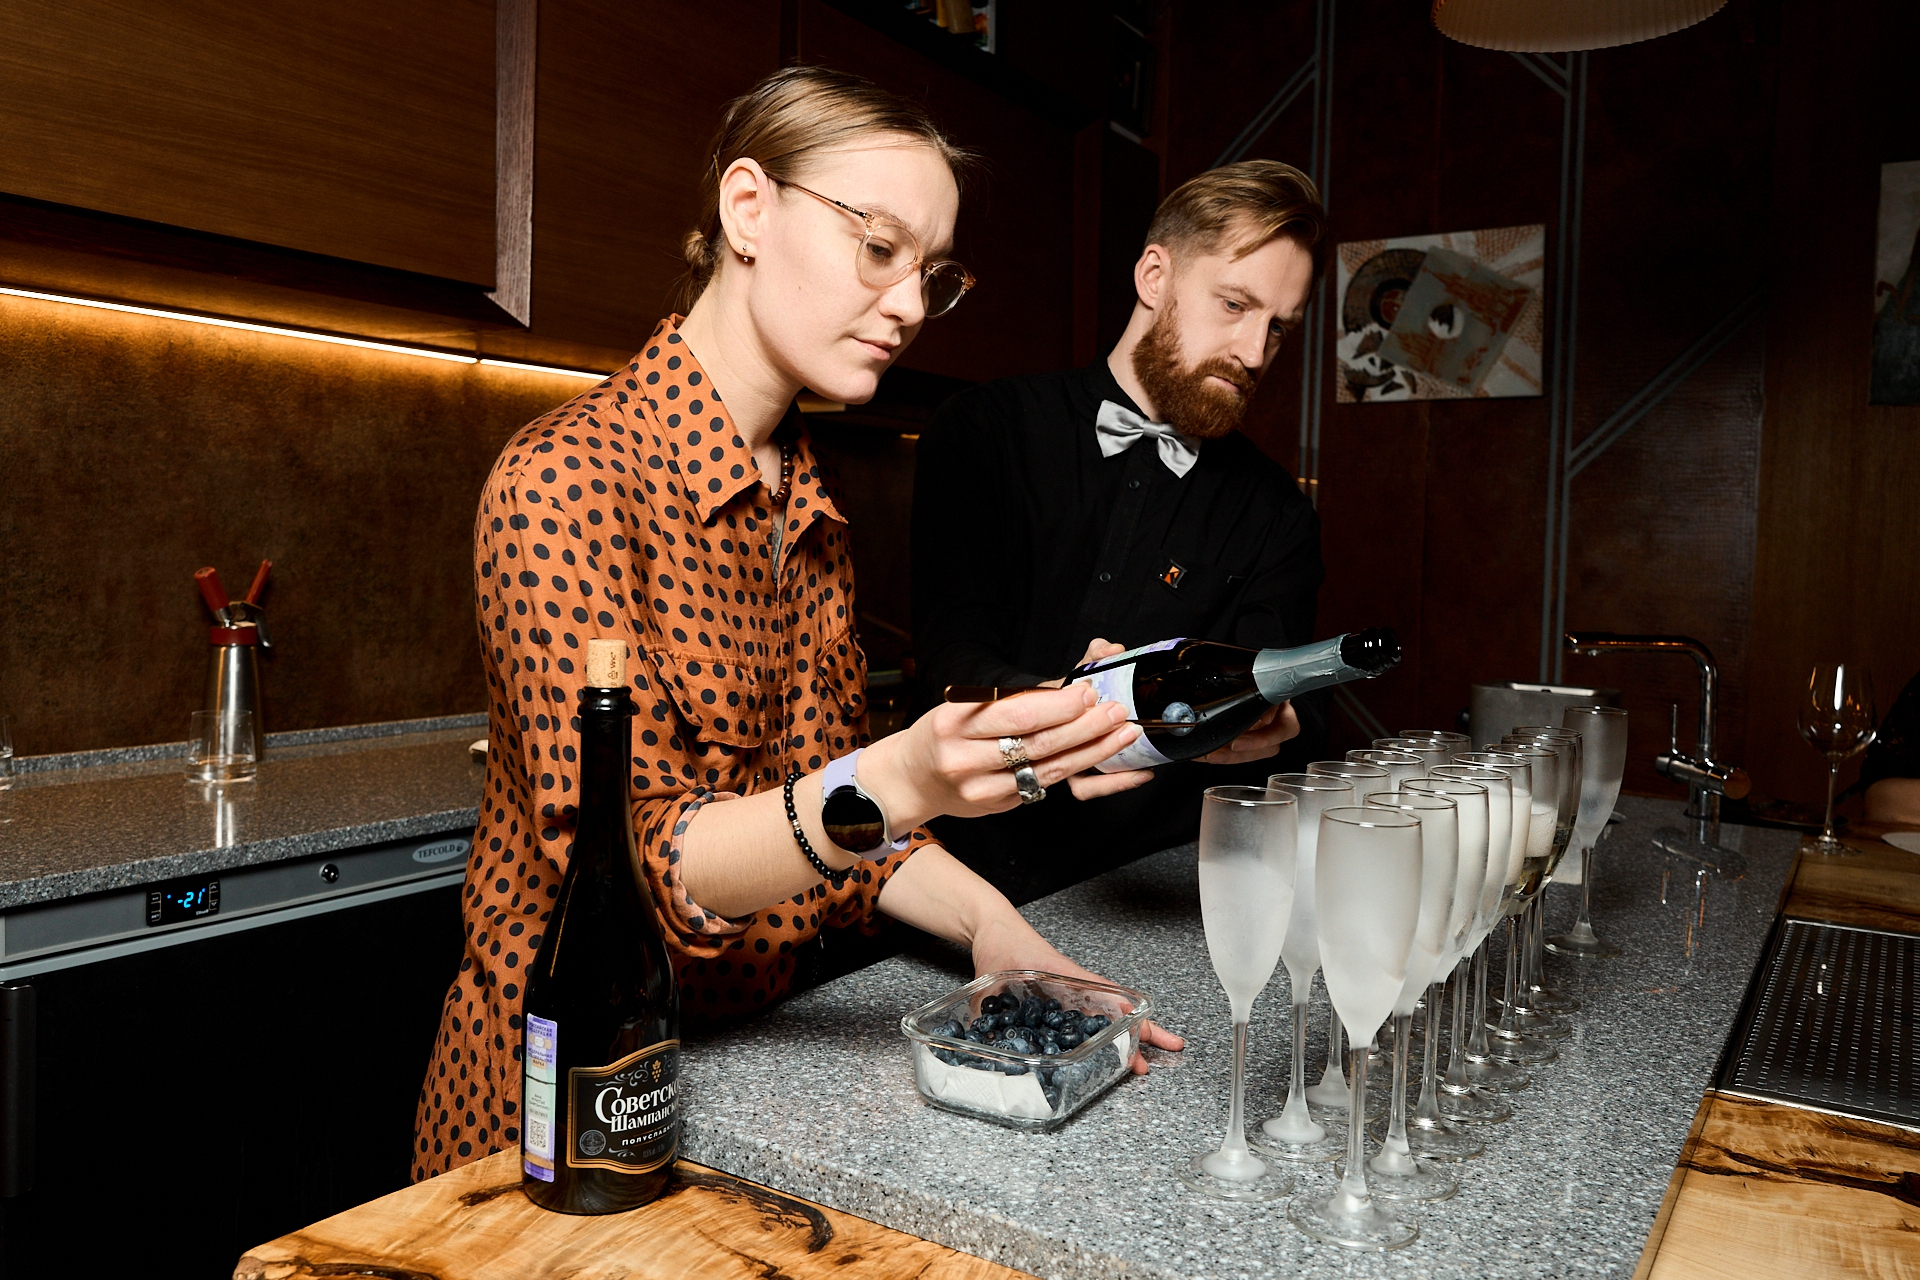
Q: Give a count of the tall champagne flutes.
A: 15